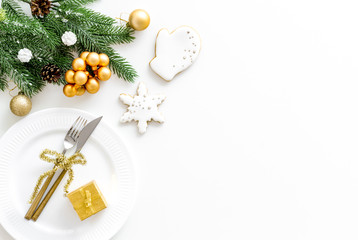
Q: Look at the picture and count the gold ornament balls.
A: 12